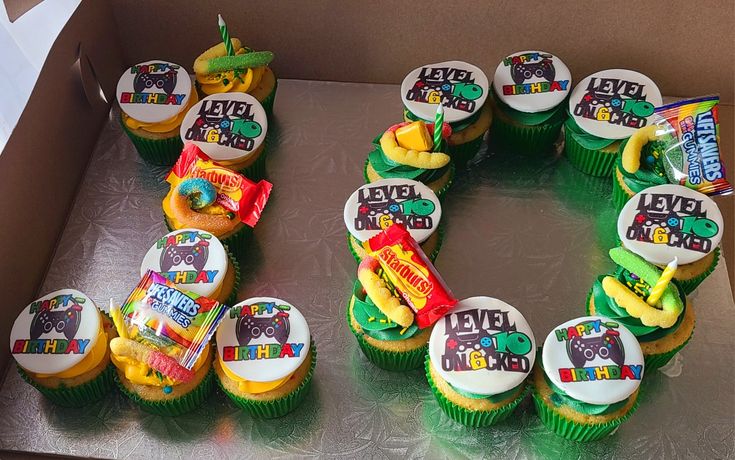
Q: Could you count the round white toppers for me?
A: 12